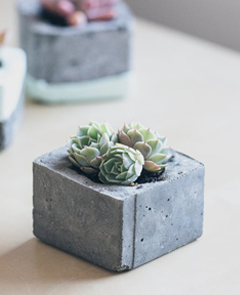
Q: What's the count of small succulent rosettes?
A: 3